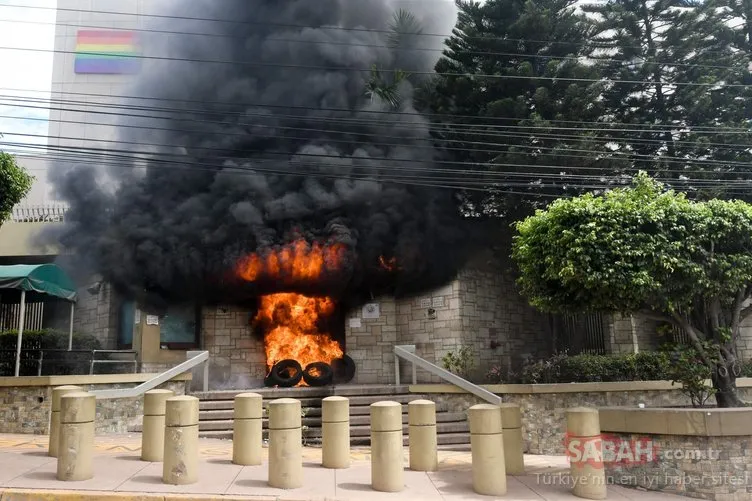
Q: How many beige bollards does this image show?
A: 12